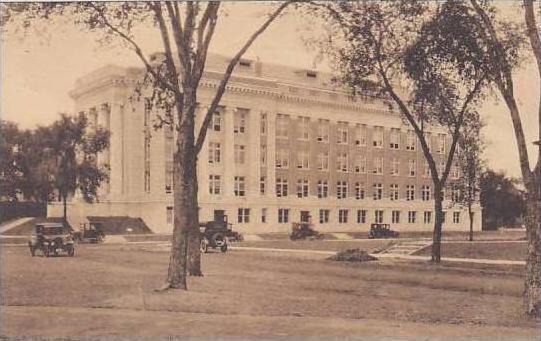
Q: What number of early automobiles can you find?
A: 6